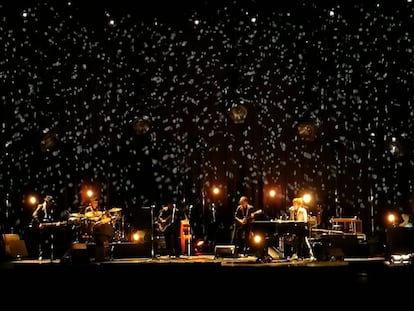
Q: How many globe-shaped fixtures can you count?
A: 5